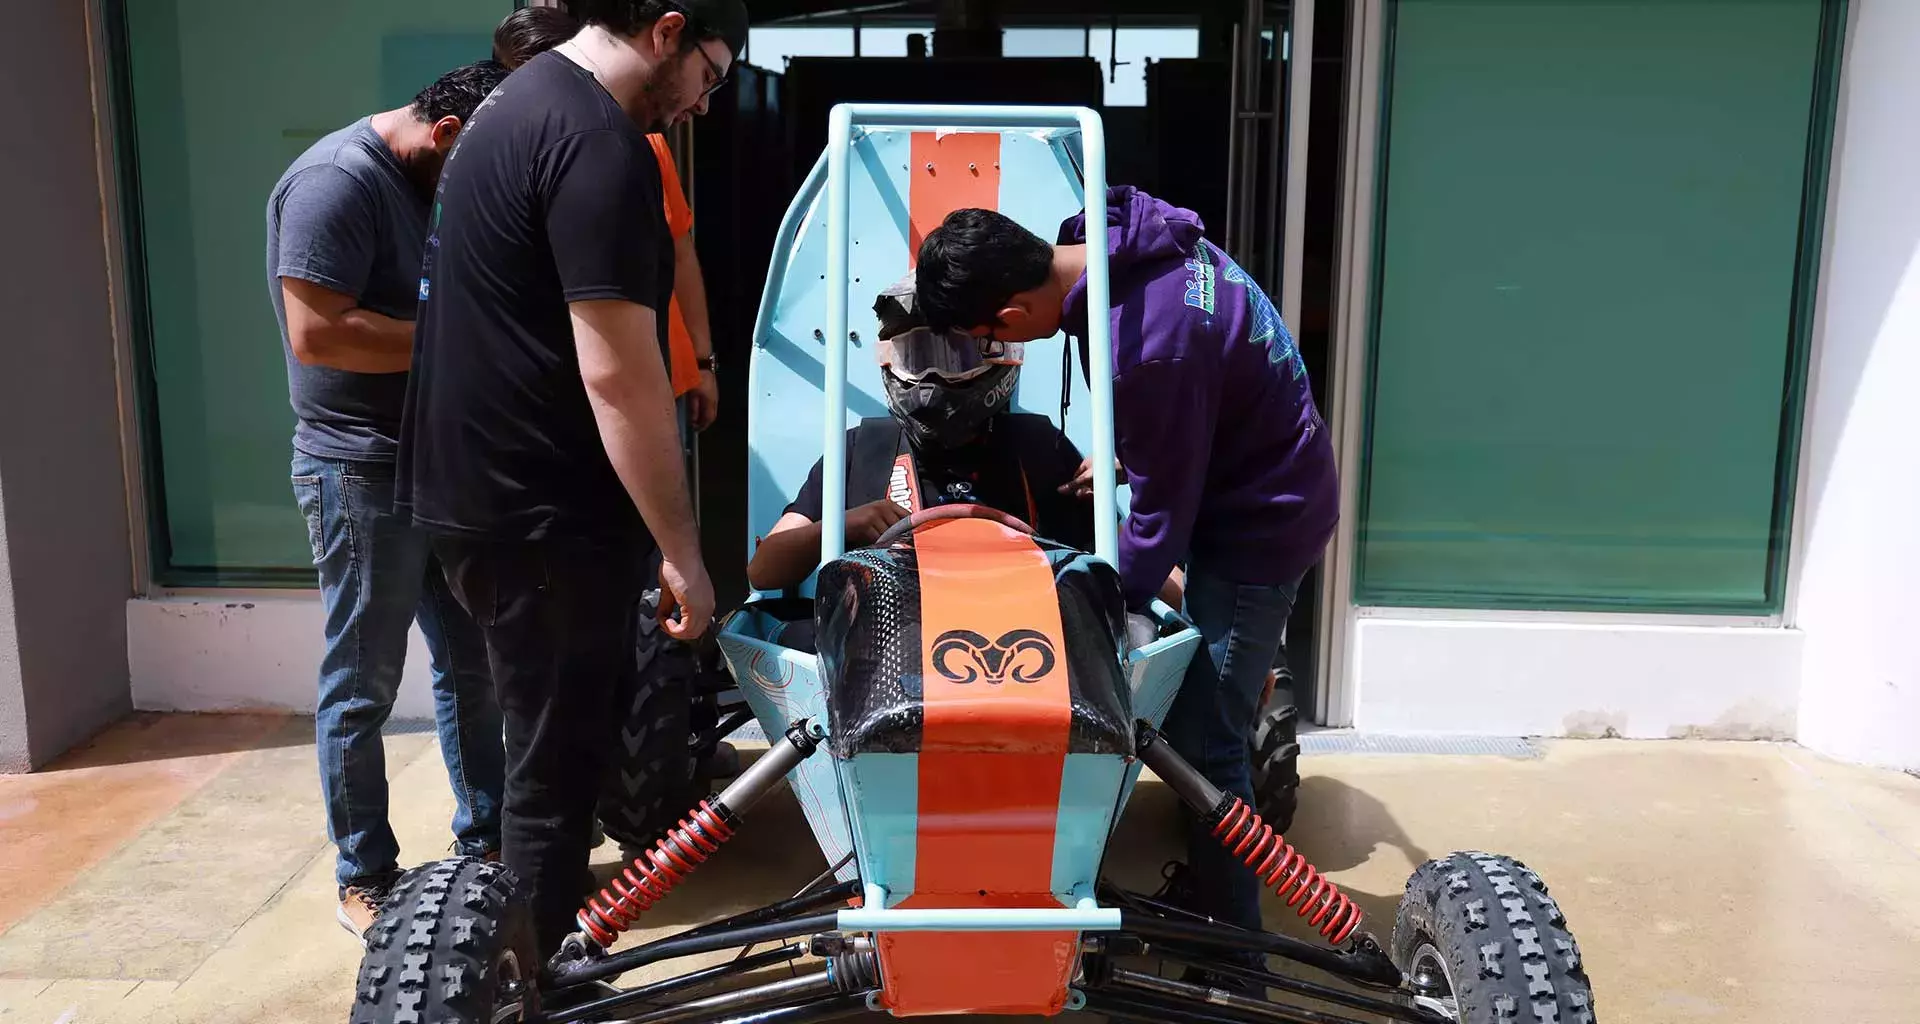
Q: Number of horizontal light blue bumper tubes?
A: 1